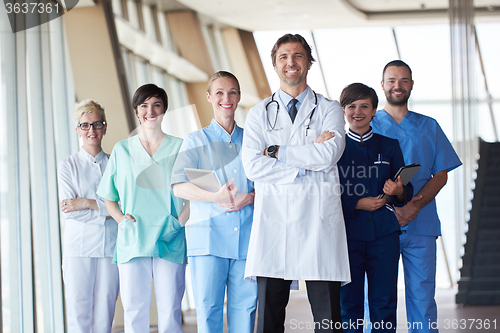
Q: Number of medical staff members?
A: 6